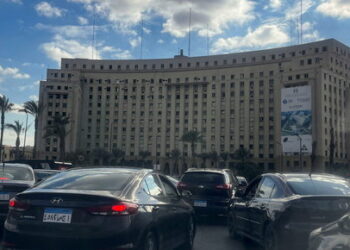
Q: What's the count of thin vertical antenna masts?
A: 6